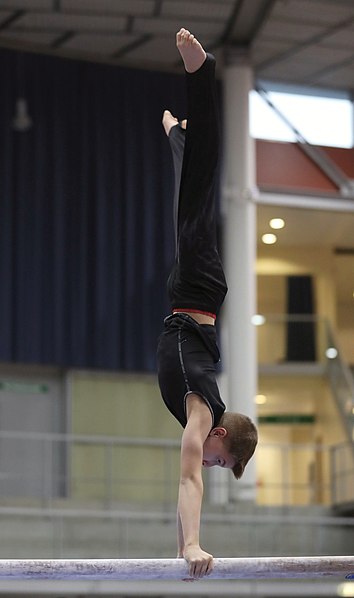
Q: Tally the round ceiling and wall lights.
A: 5